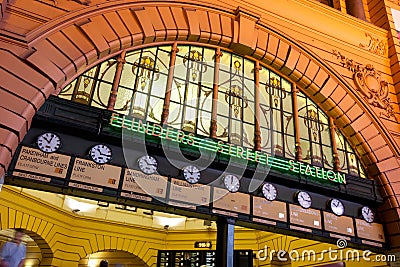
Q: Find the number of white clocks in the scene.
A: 9